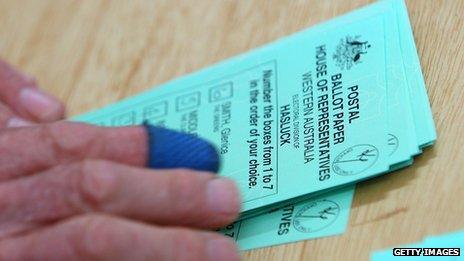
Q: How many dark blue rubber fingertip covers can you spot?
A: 1